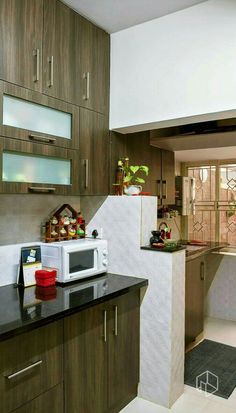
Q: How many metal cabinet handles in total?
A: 12